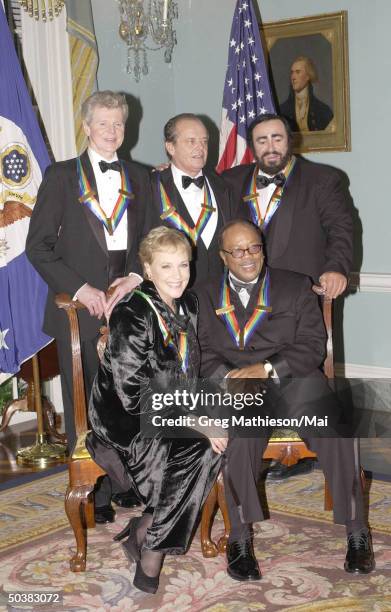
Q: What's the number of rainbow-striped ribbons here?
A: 5